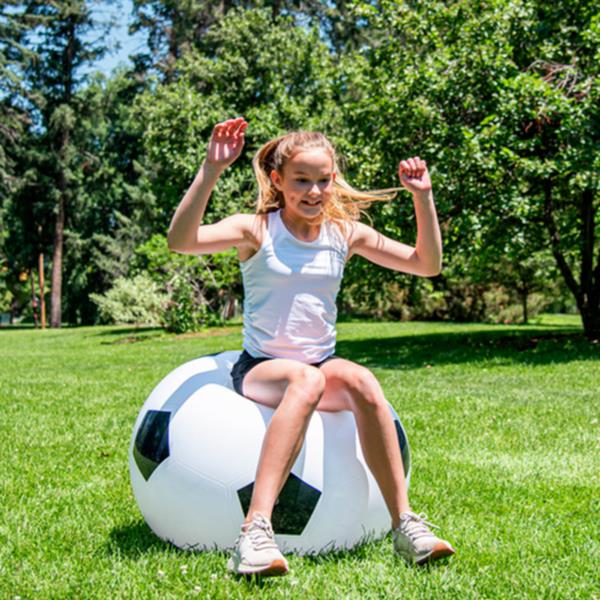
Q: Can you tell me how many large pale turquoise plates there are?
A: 0